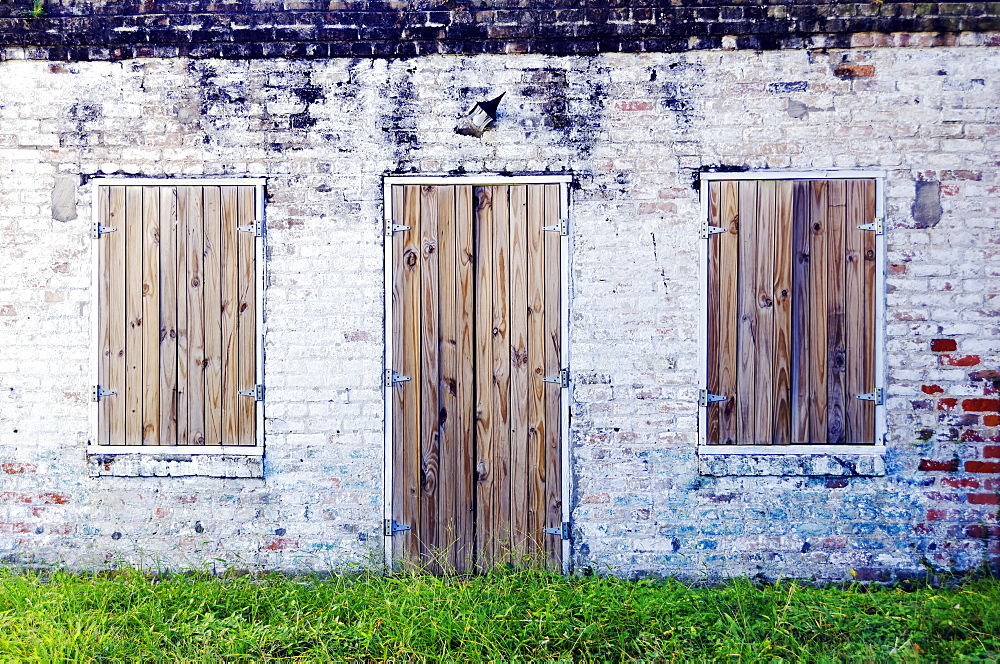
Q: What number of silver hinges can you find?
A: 14